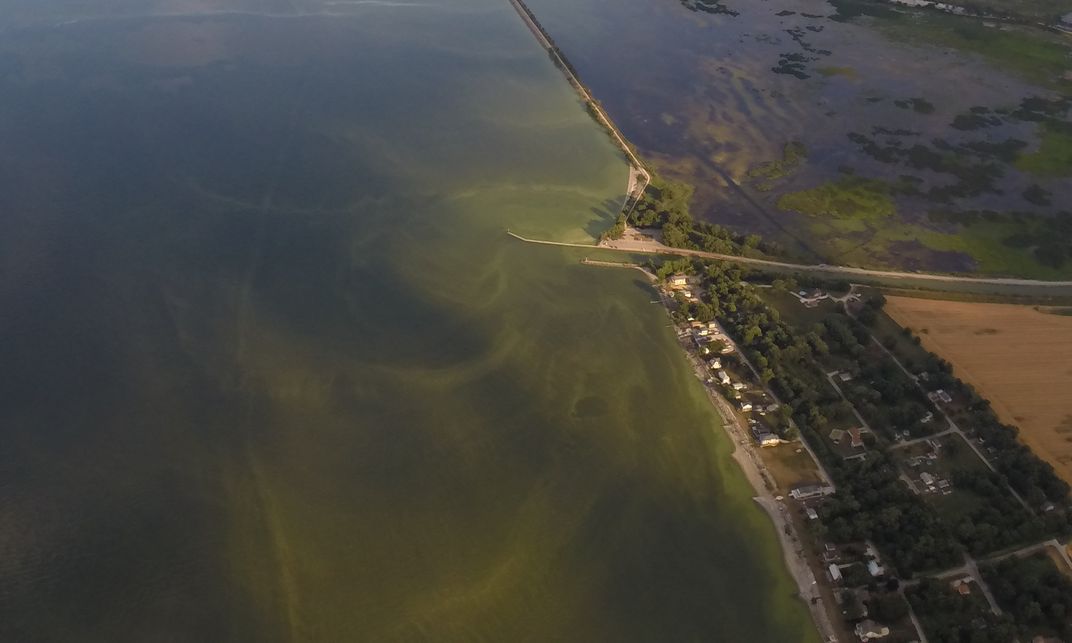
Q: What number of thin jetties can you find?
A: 2